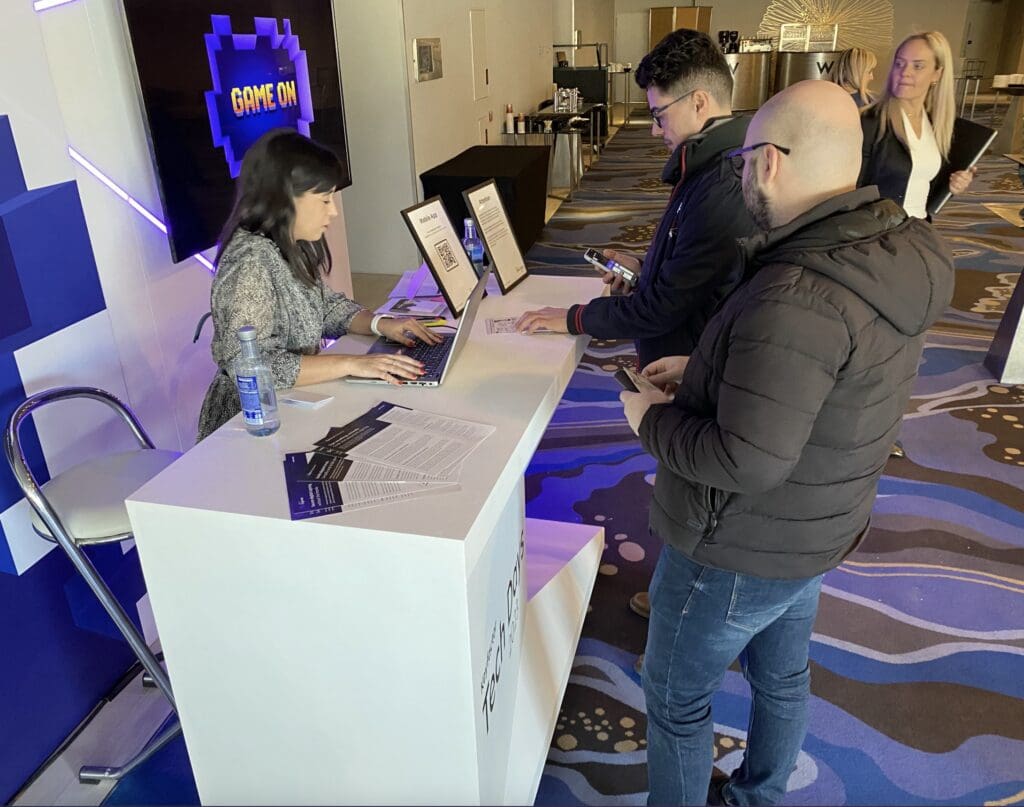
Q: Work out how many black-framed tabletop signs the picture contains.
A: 2